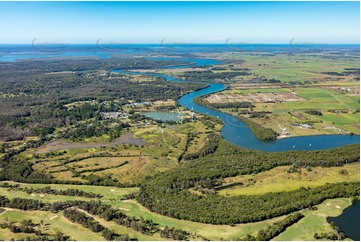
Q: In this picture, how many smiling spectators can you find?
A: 0